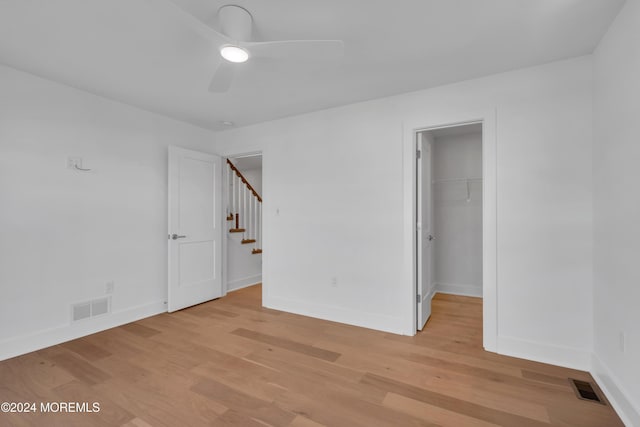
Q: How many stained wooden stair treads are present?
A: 4